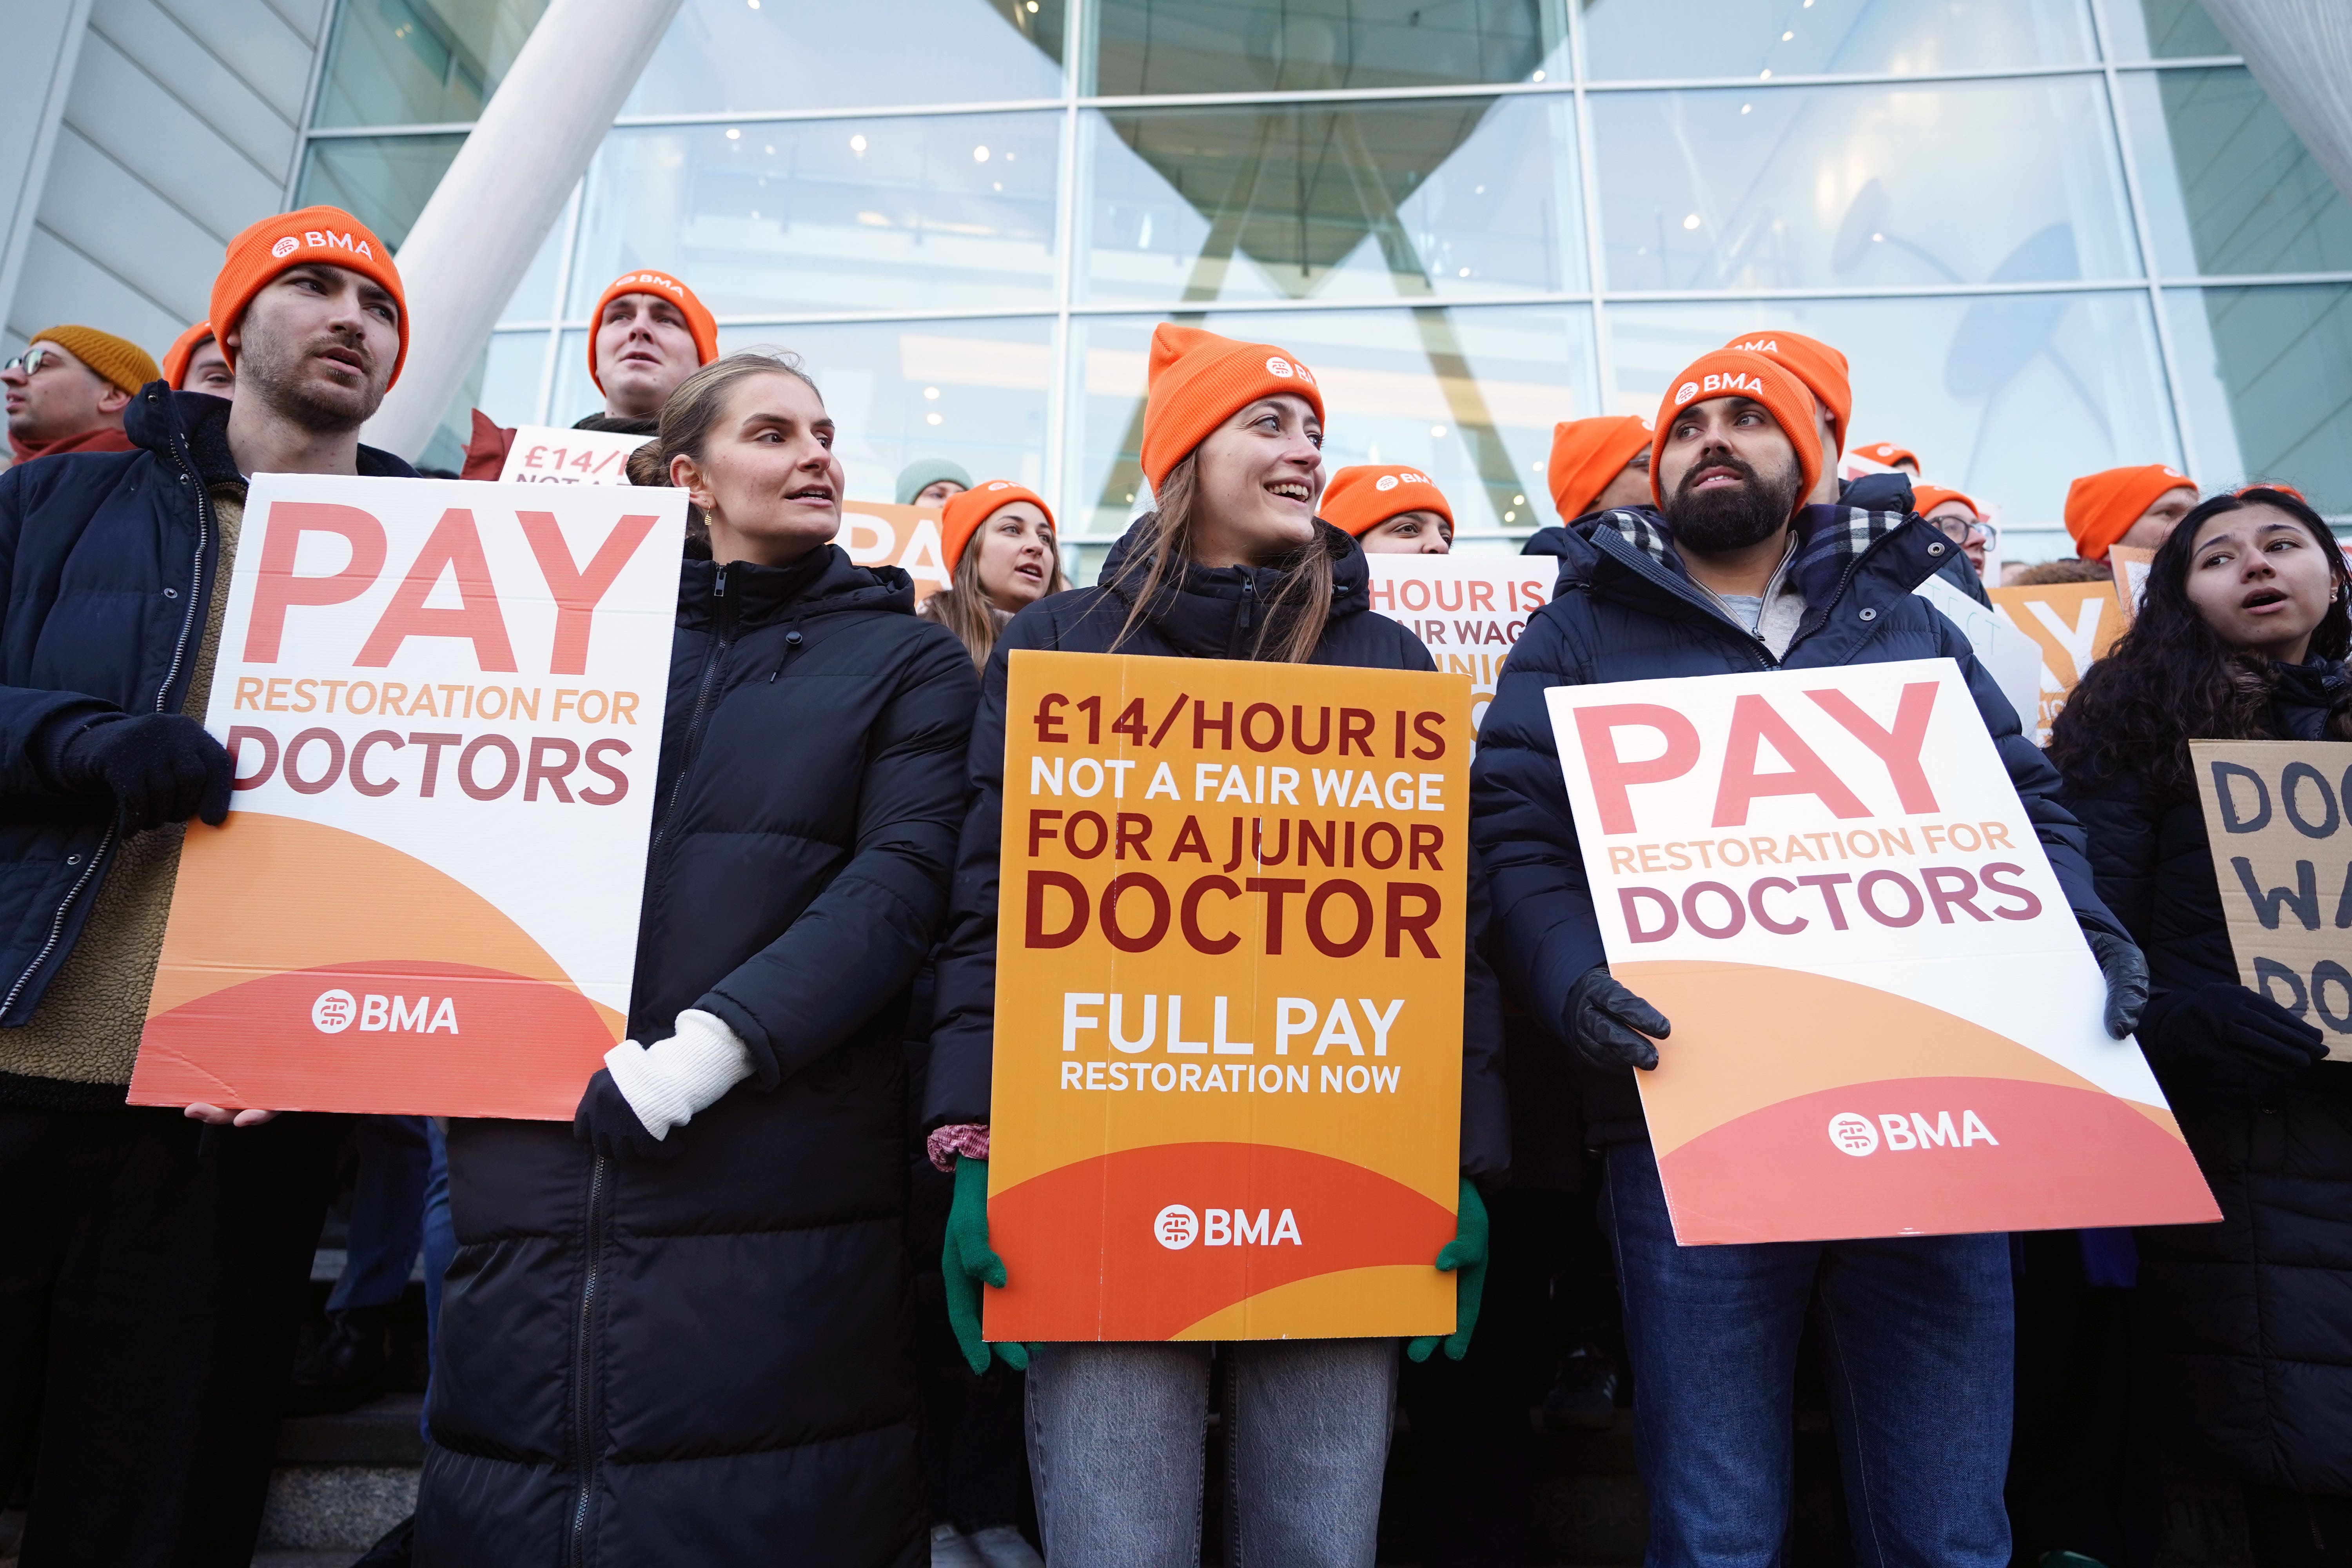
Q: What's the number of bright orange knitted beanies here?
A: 13